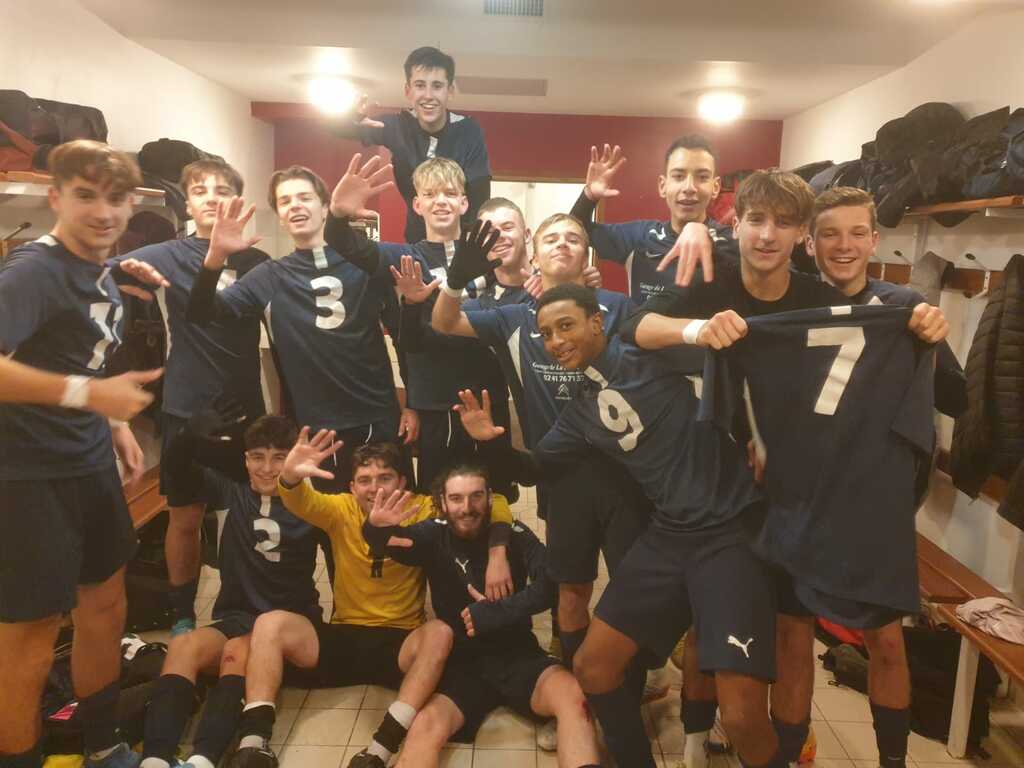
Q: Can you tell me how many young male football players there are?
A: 14